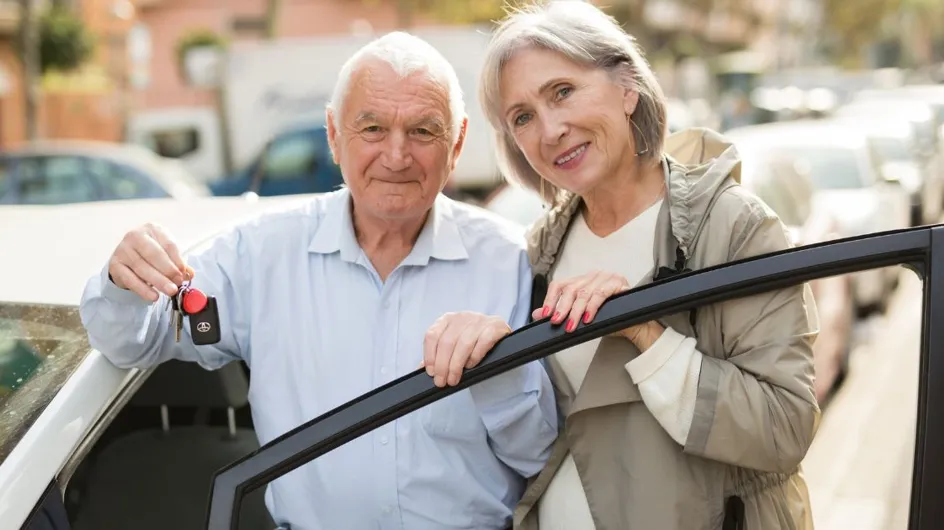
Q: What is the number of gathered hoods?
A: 1